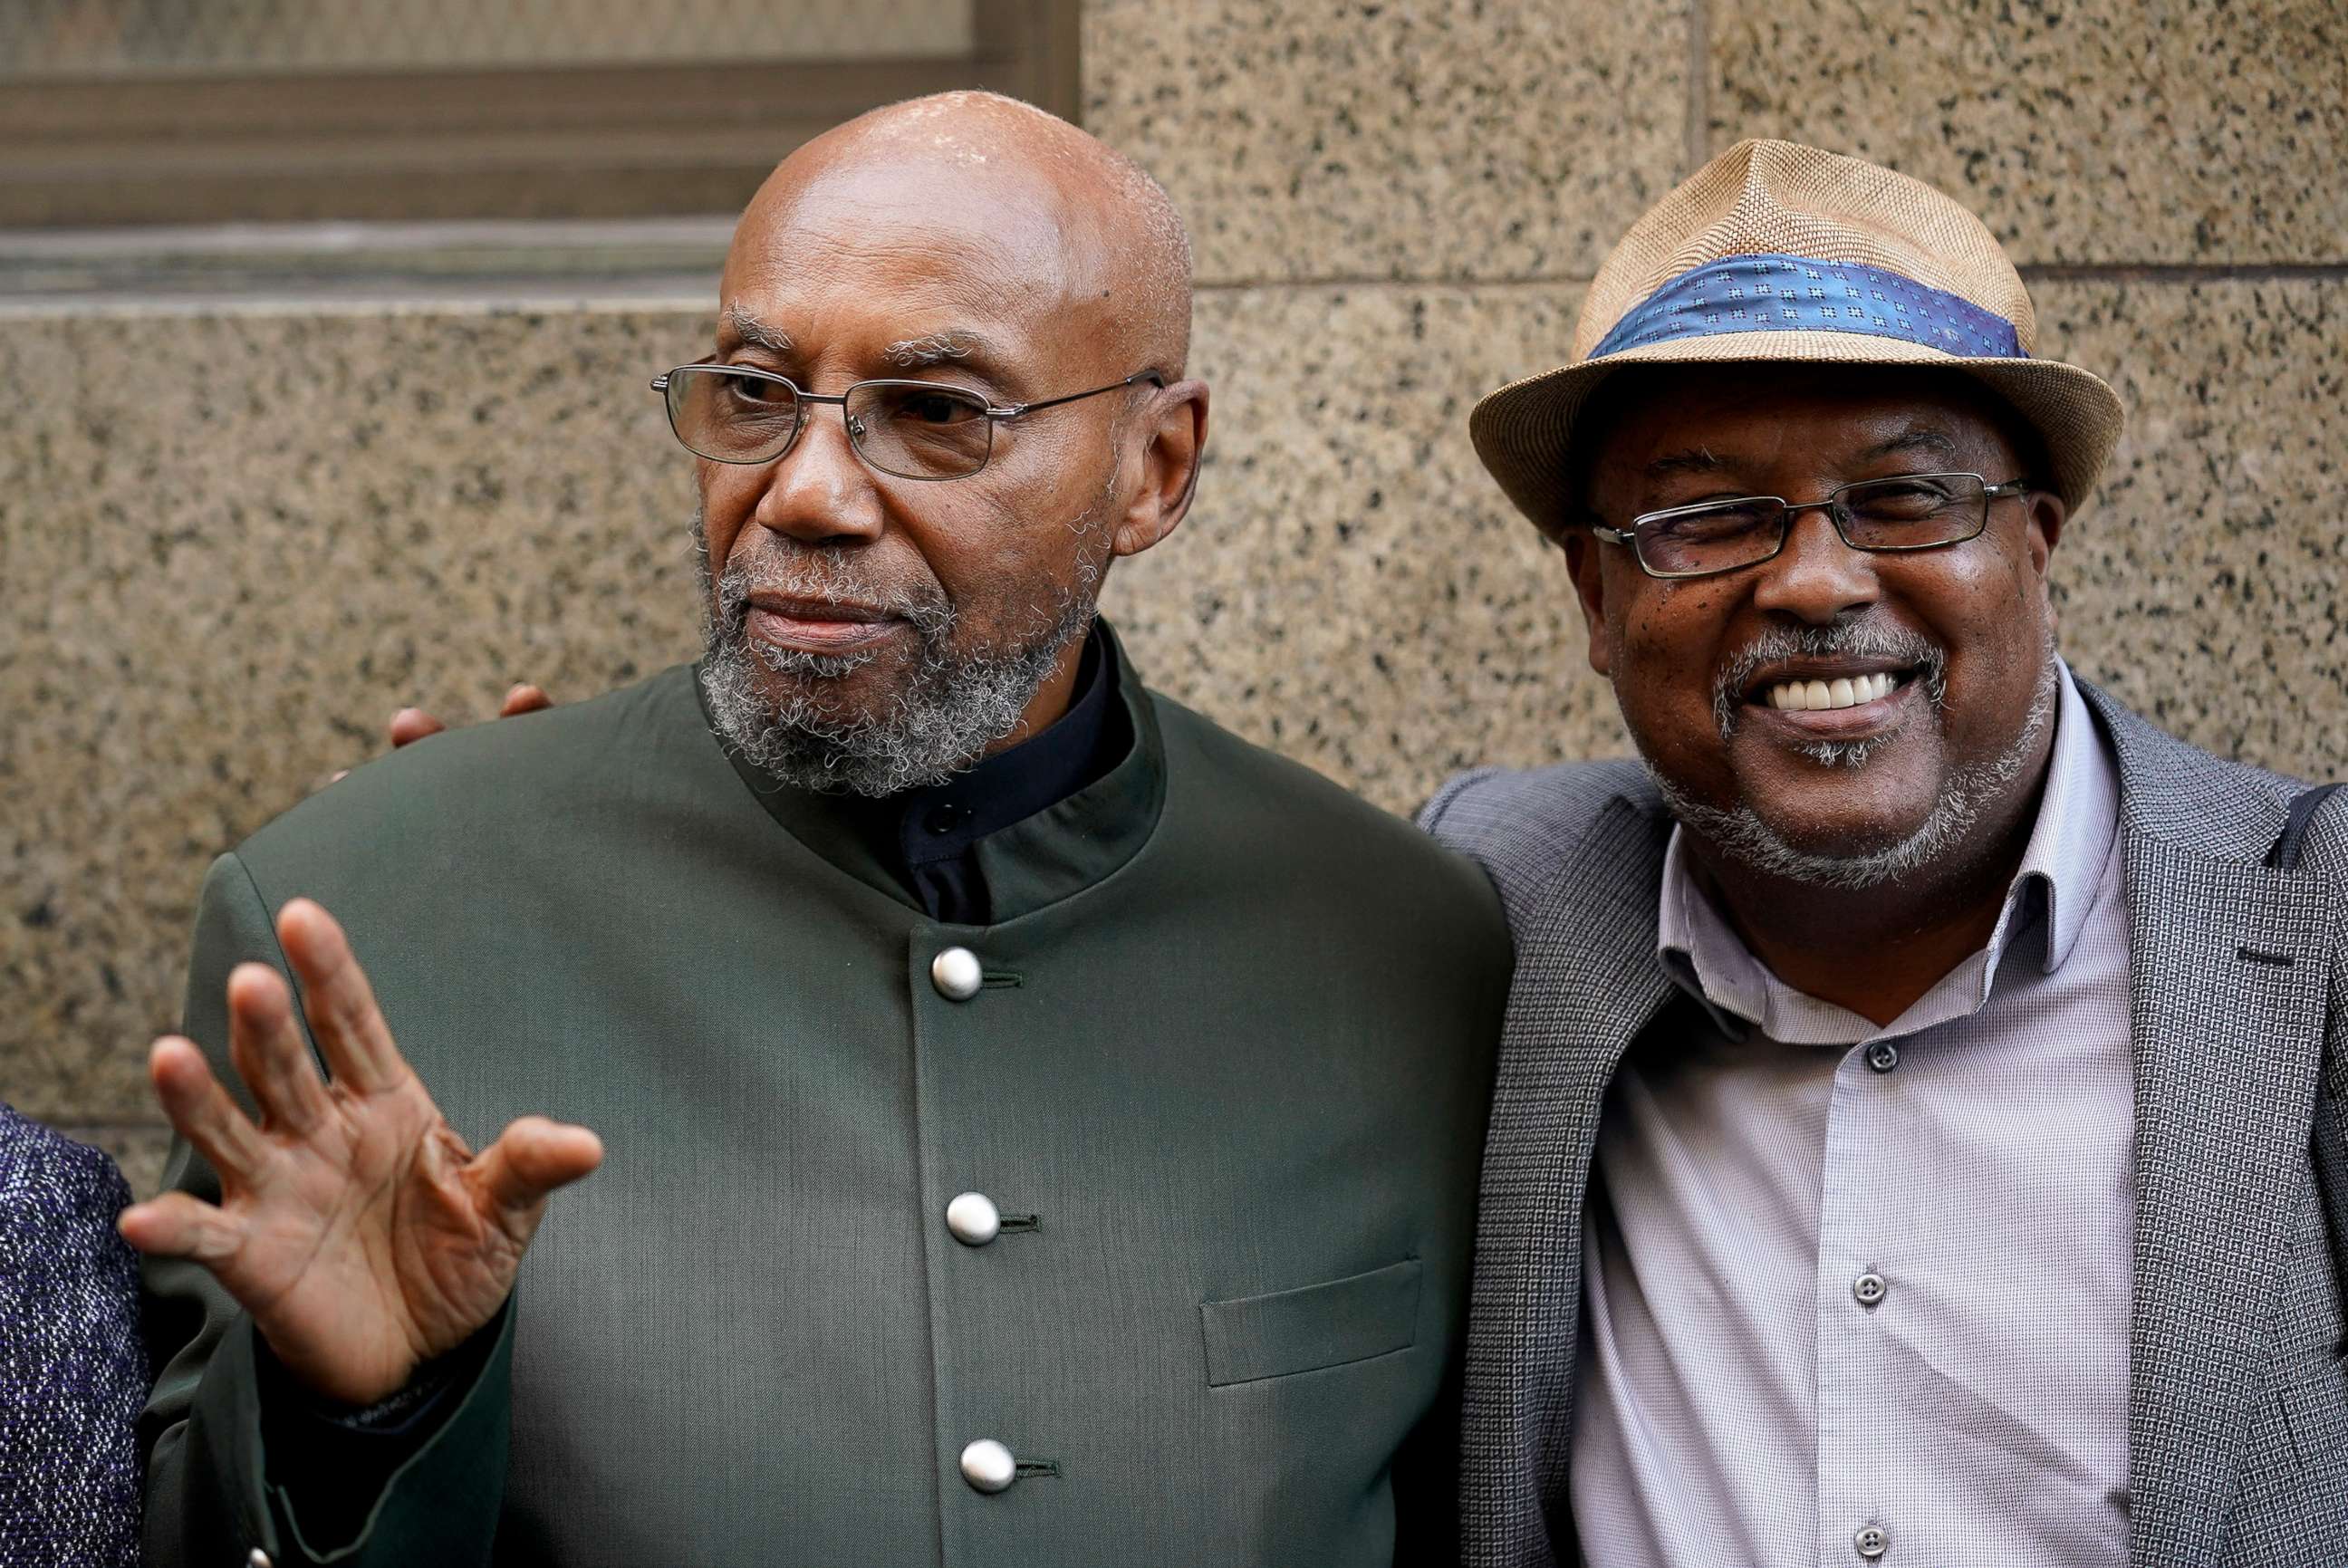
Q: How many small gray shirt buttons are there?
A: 3